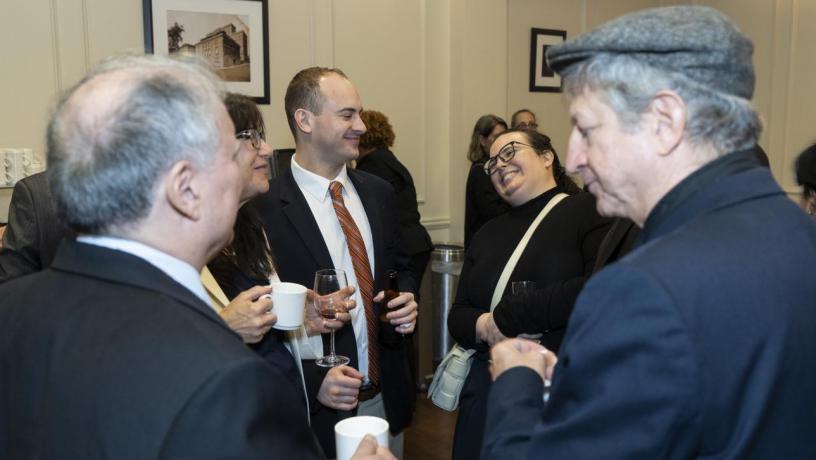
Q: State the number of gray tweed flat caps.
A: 1